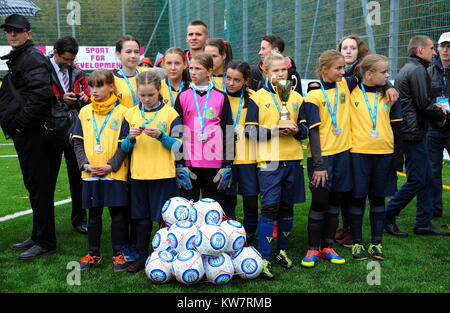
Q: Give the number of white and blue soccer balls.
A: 10